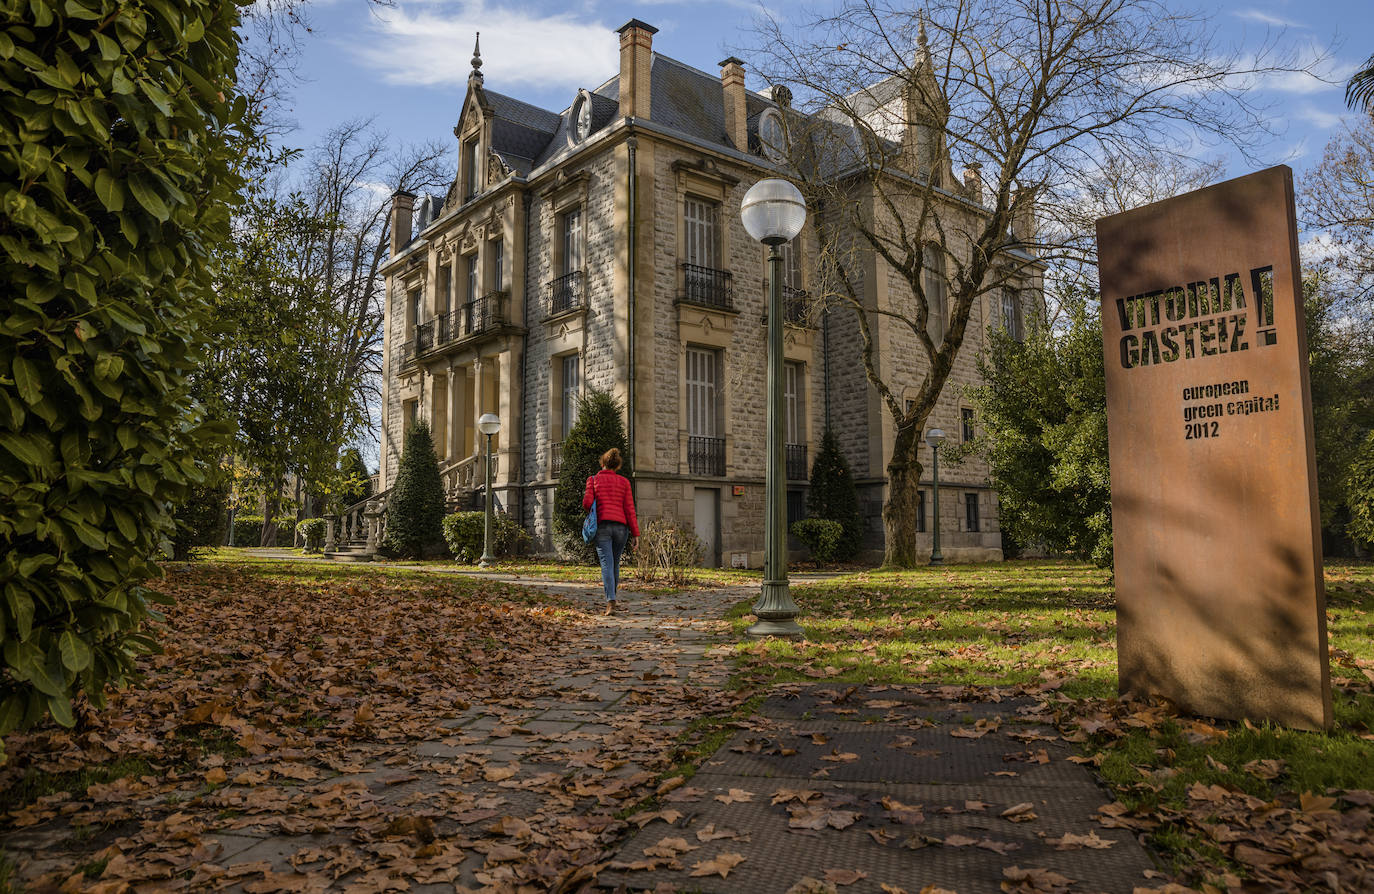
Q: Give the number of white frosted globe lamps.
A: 3